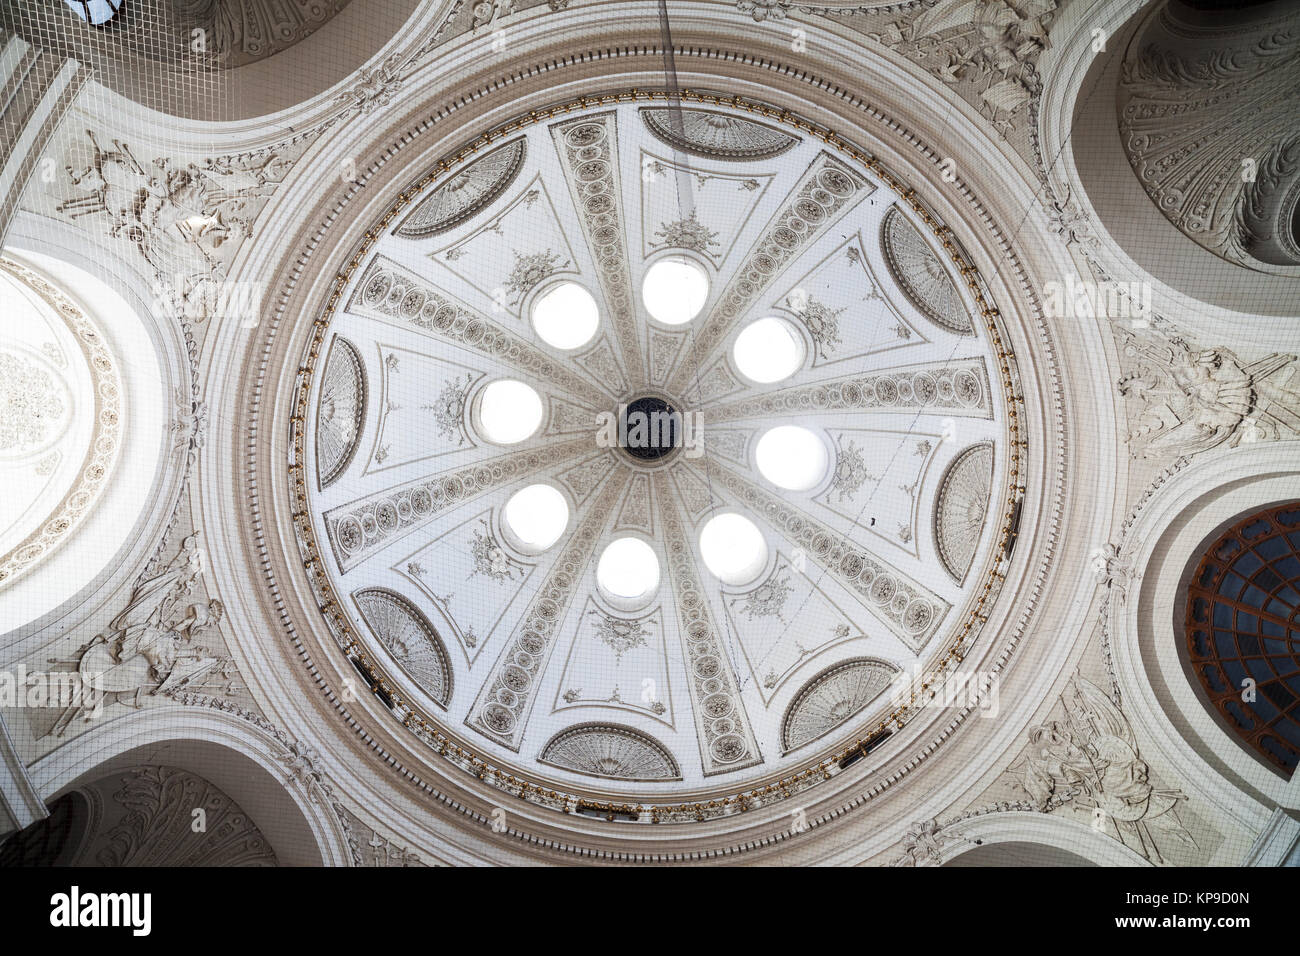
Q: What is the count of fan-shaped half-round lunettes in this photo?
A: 8